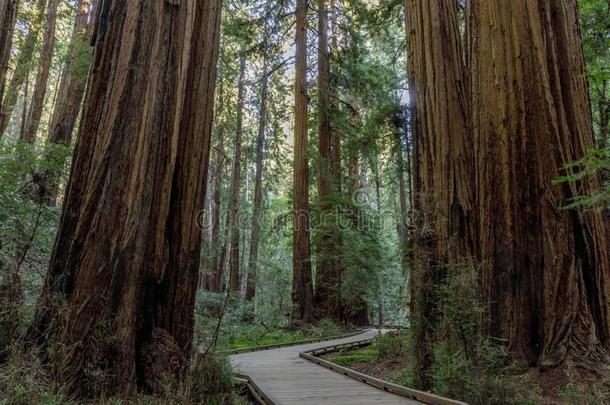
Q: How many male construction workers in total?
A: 0